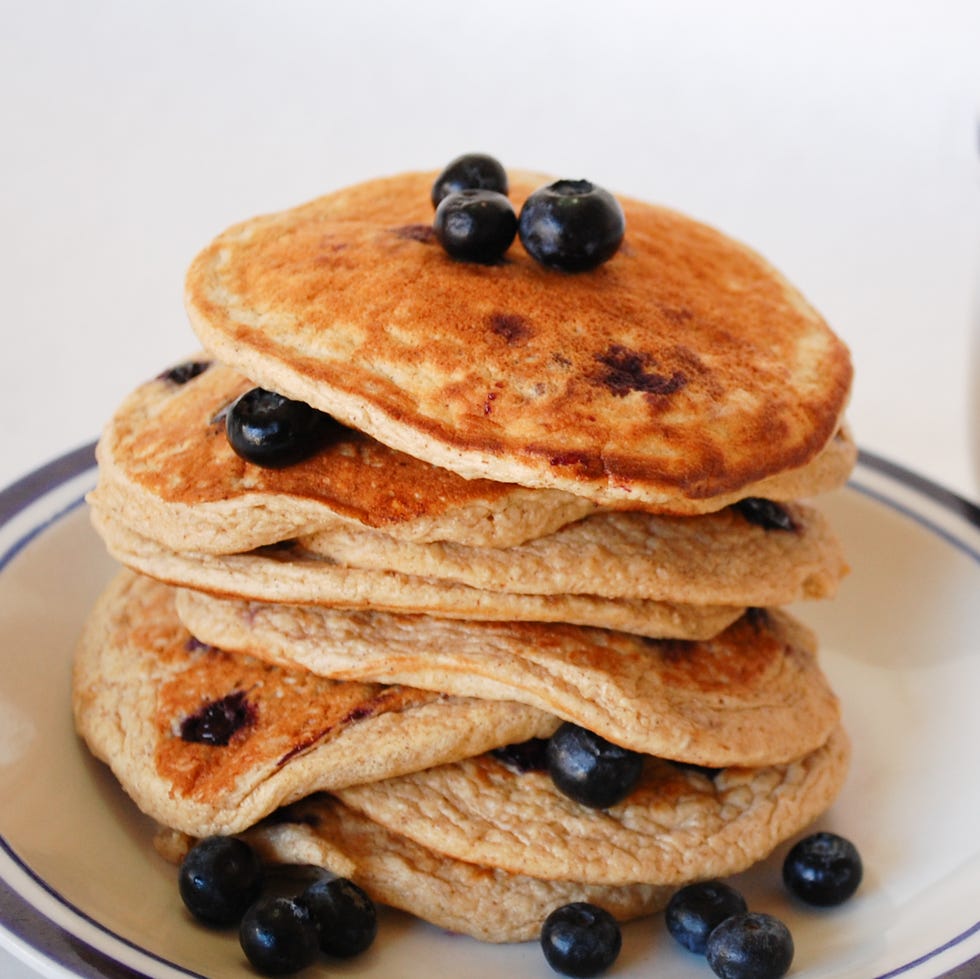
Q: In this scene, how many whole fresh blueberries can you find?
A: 12